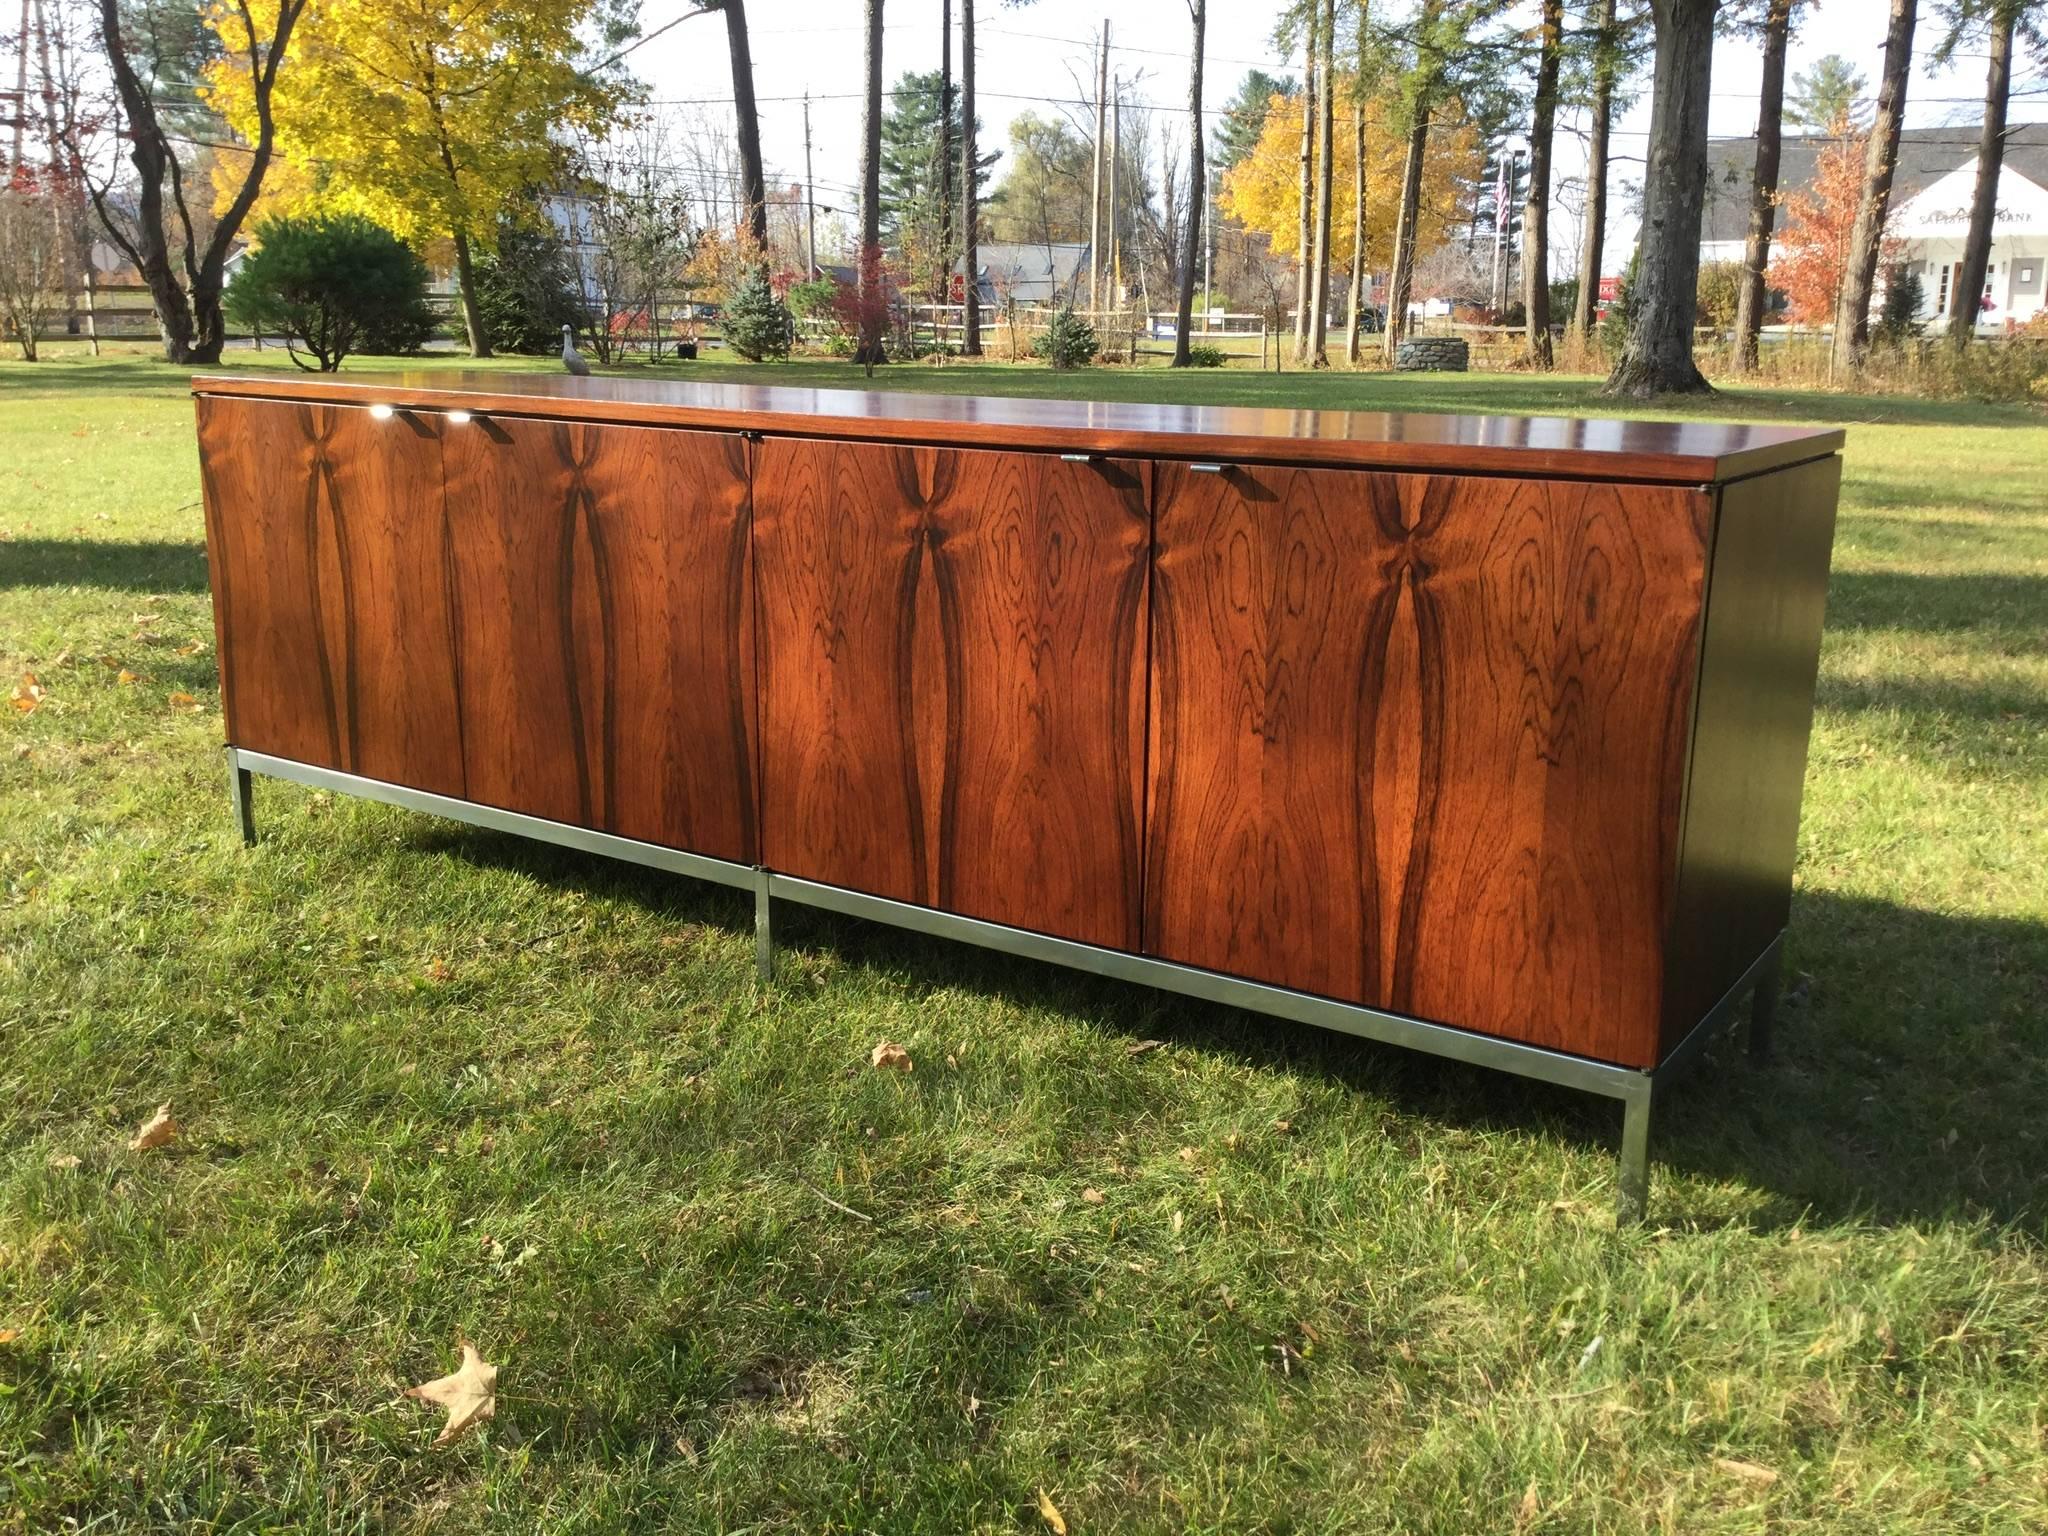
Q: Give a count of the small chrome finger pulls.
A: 4